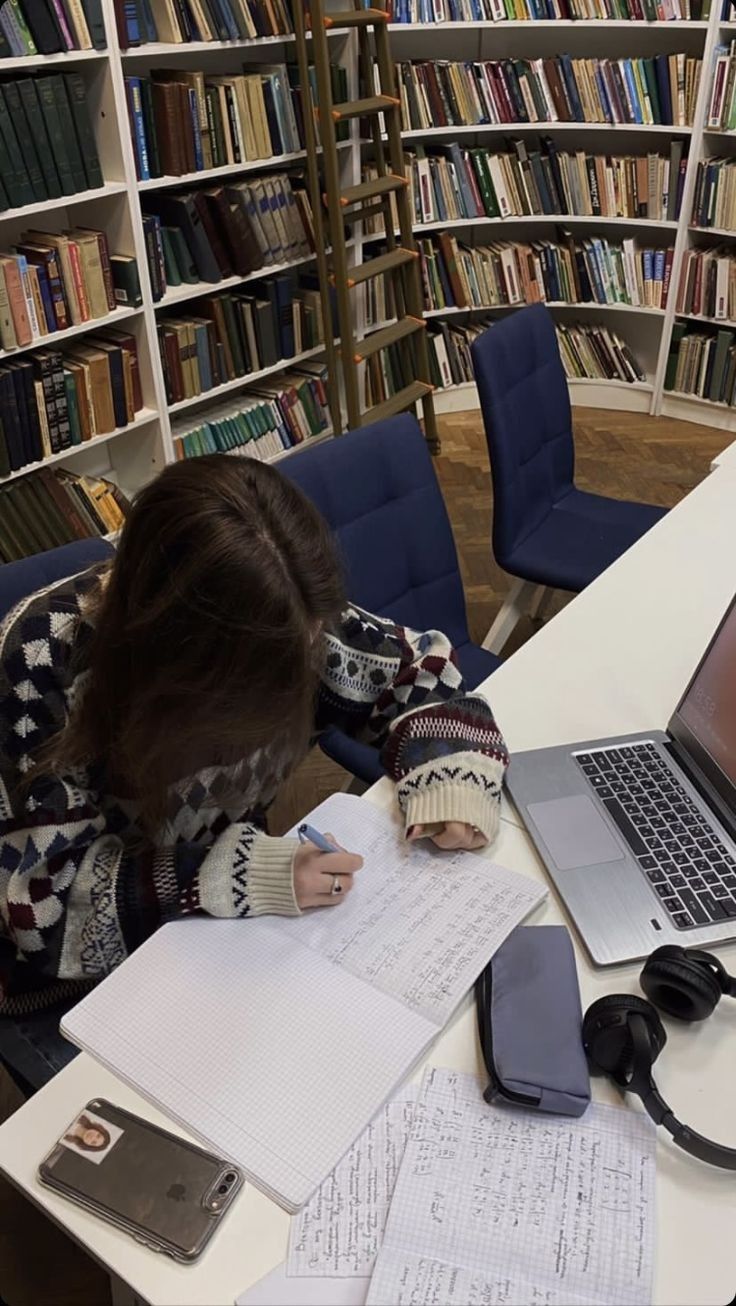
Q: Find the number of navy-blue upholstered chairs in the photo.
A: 3